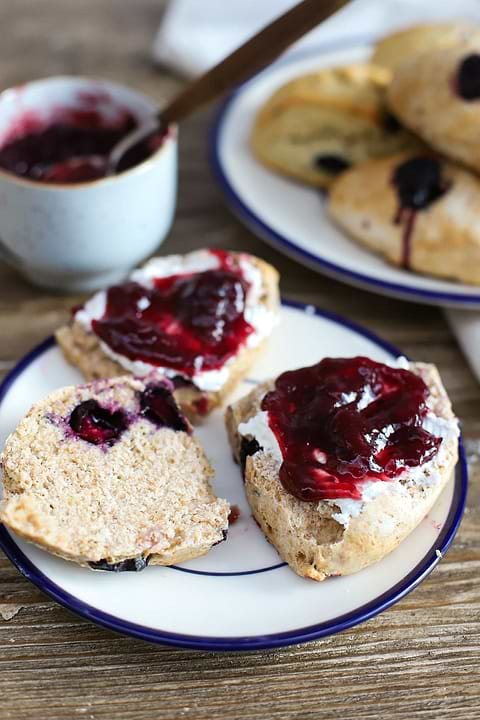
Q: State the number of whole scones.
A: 4